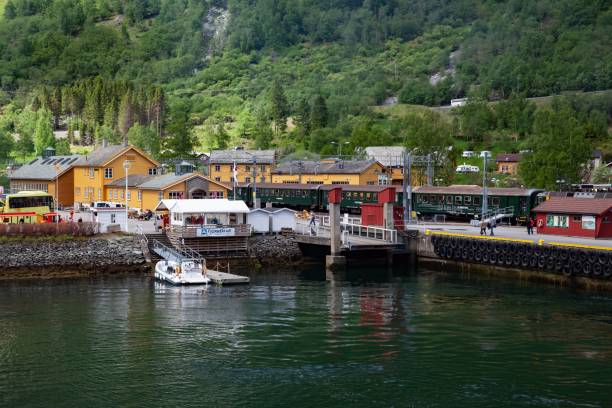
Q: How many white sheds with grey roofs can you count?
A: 2